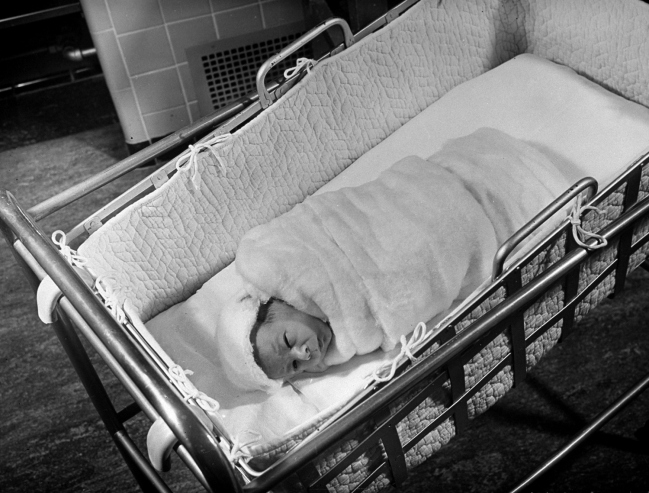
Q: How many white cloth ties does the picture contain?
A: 8